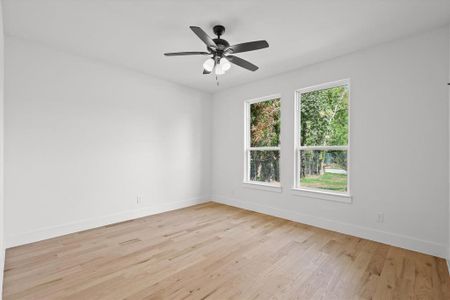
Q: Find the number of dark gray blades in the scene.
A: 5